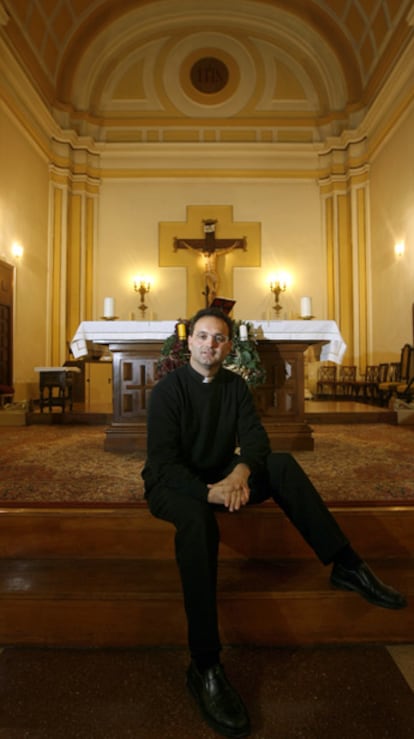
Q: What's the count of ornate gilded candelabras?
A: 2